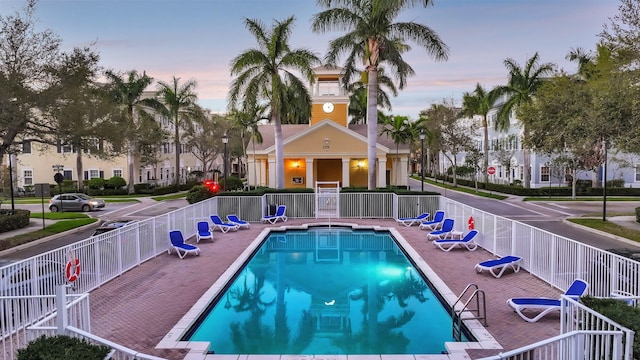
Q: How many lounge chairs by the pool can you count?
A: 11